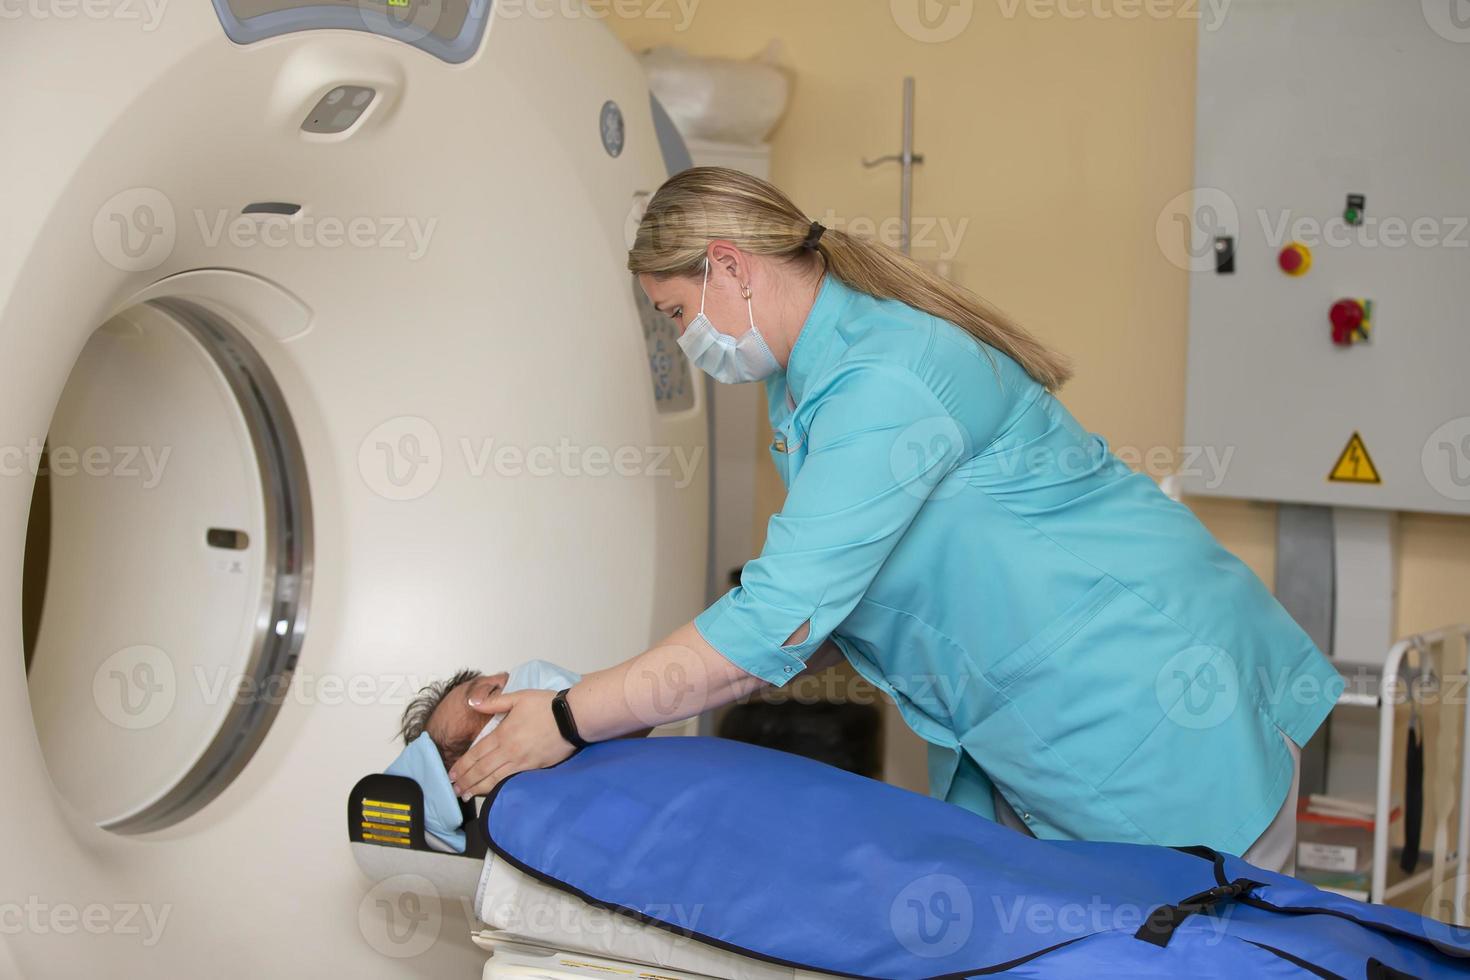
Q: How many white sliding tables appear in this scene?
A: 1